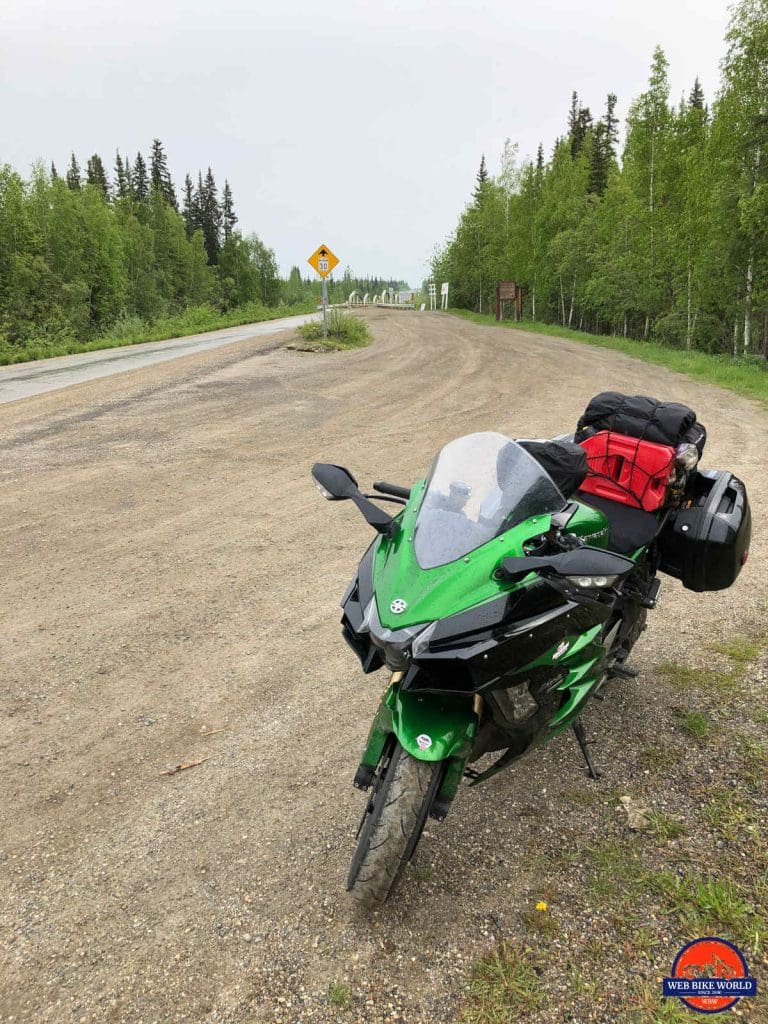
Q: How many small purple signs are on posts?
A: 0